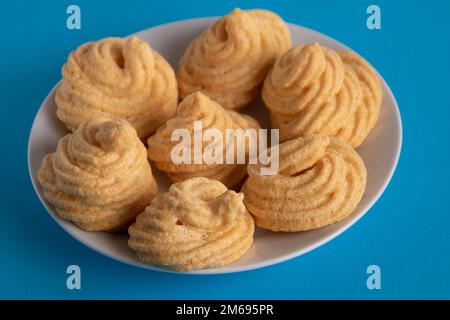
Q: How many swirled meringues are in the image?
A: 7